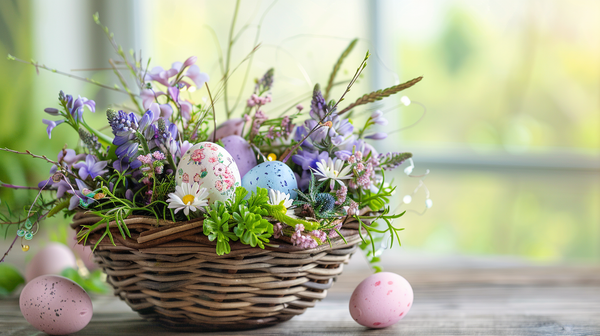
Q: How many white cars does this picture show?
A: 0